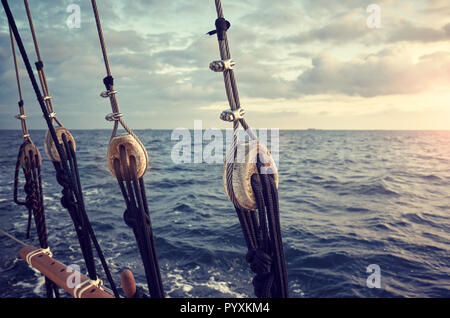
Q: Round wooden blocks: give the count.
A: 4